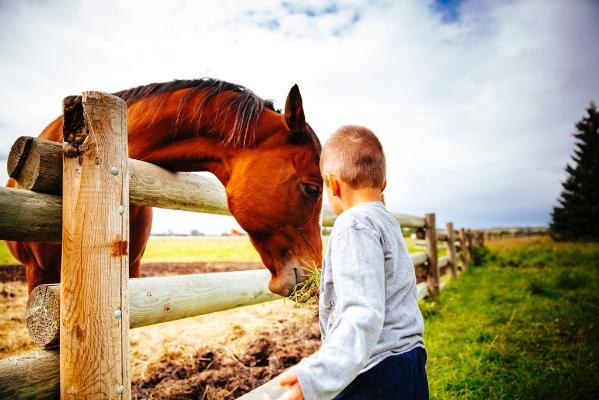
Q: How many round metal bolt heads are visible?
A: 4